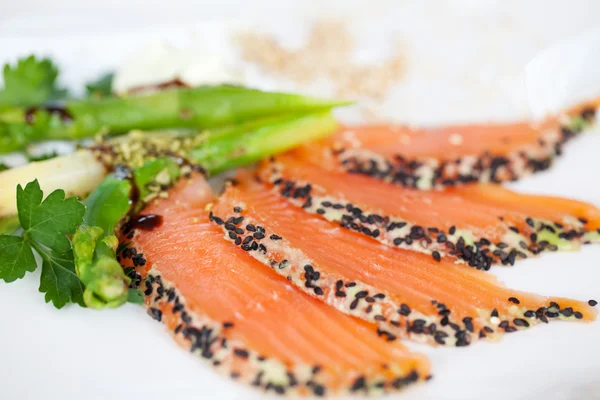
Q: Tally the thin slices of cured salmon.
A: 4